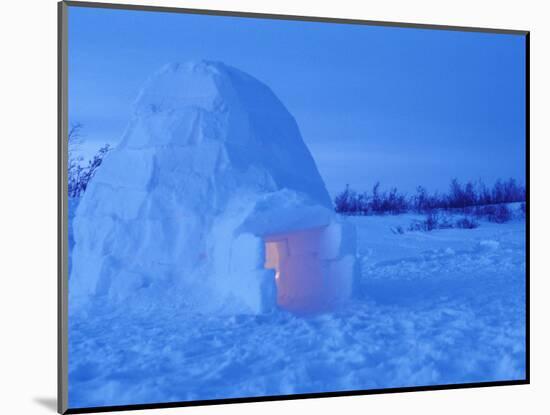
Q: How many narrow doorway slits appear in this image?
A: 1